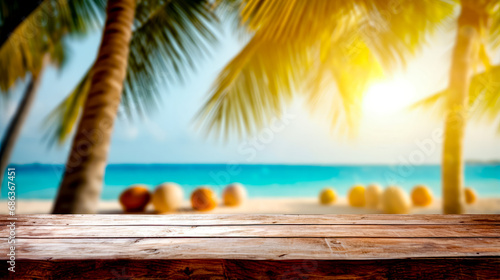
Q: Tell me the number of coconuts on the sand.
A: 10